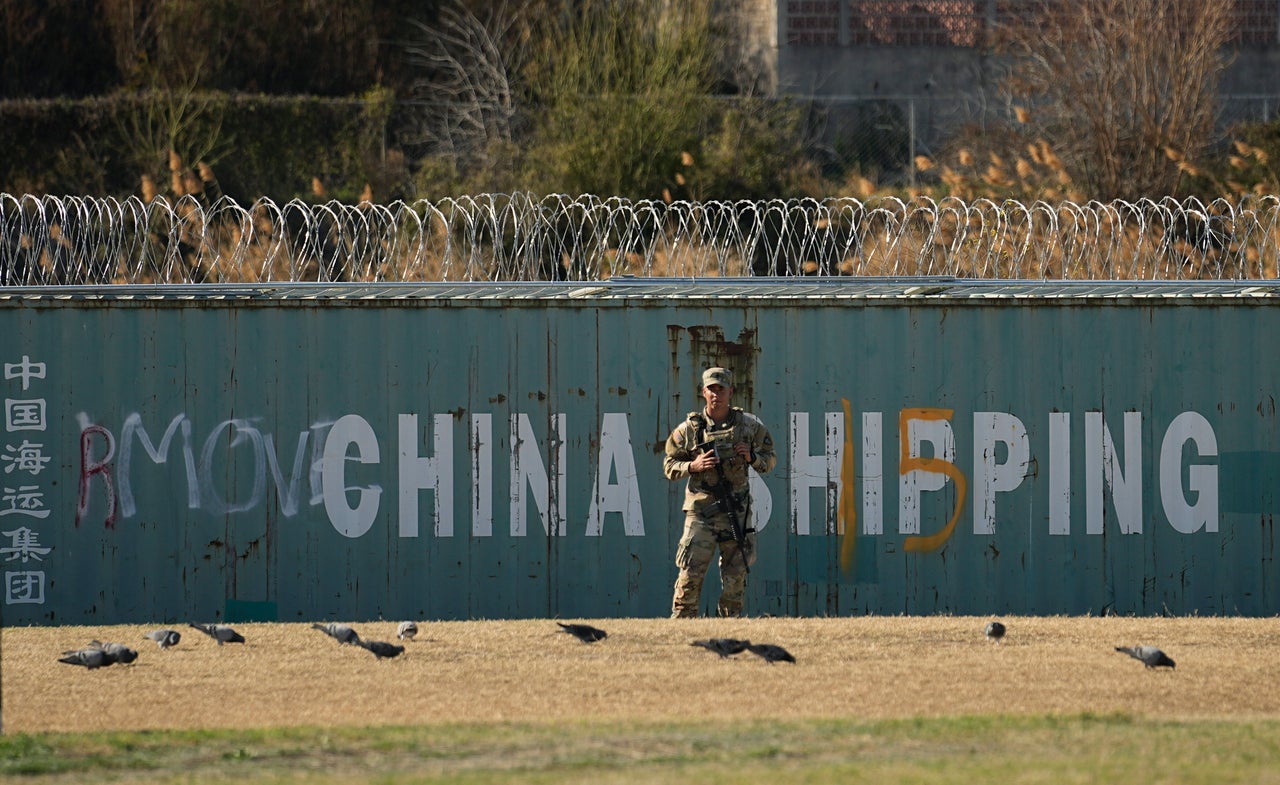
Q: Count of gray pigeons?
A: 12